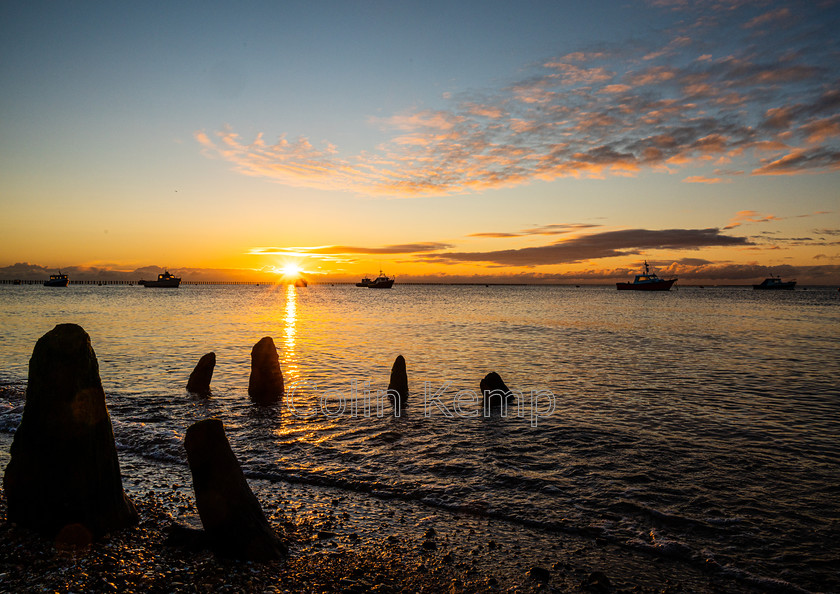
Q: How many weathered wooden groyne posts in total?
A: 6